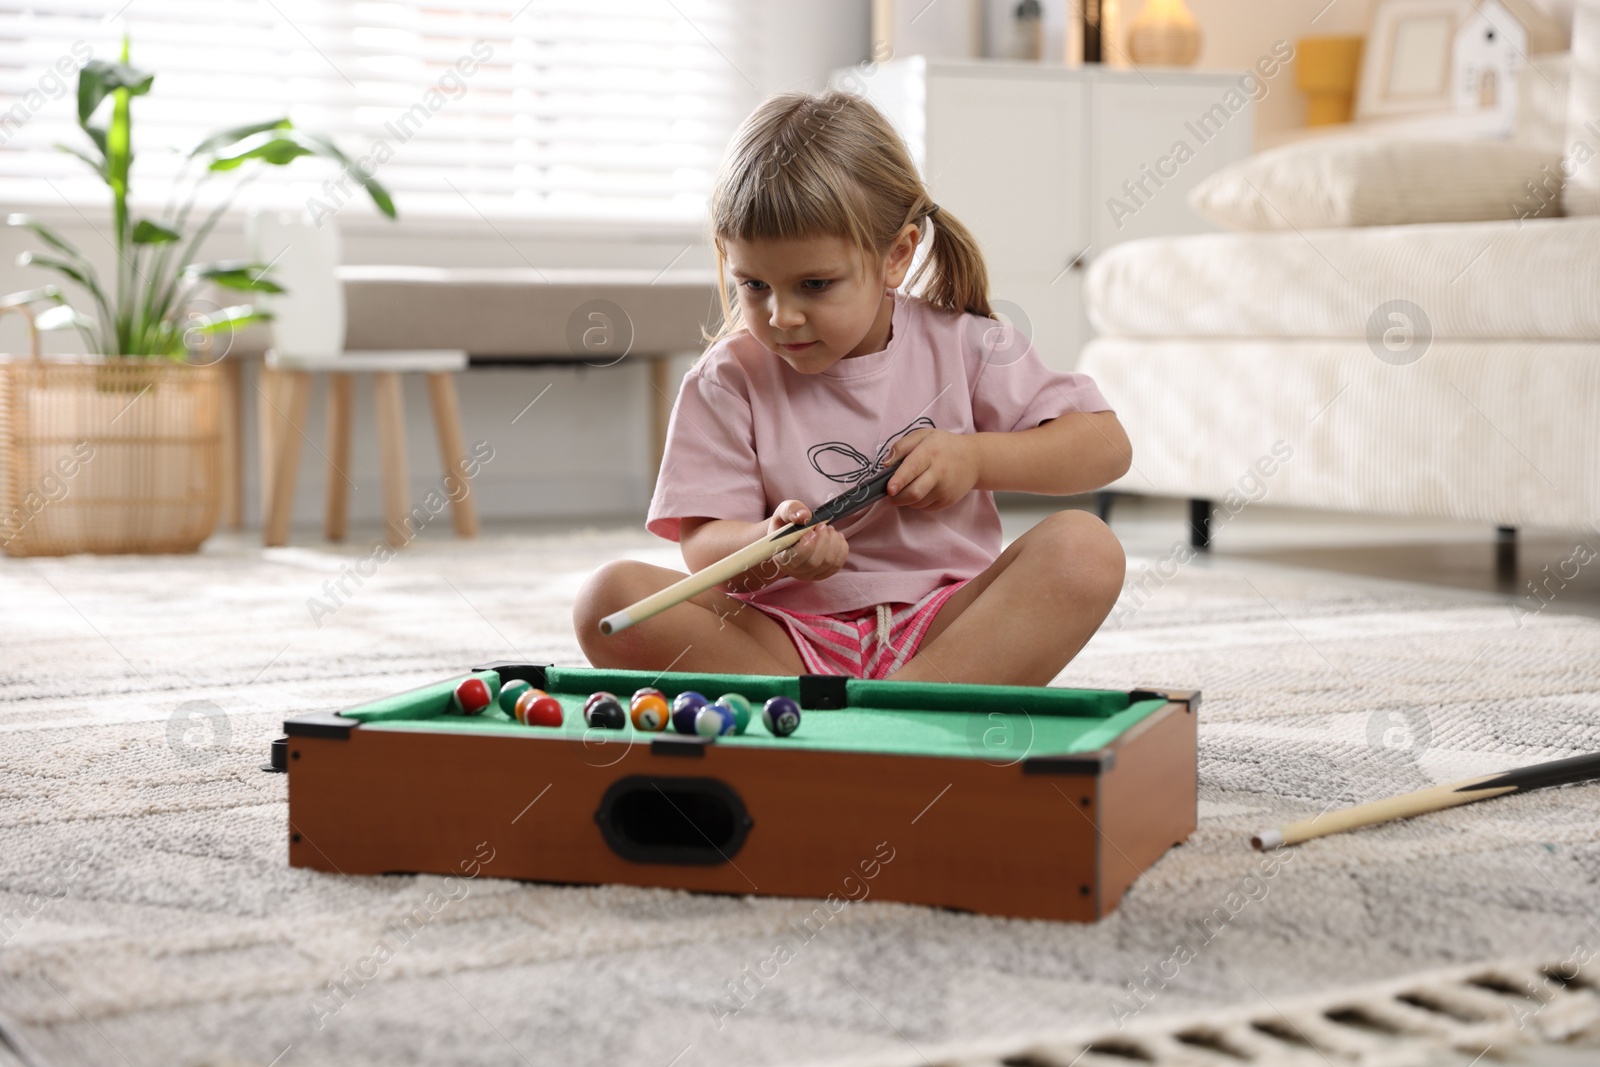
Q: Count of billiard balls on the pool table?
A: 13